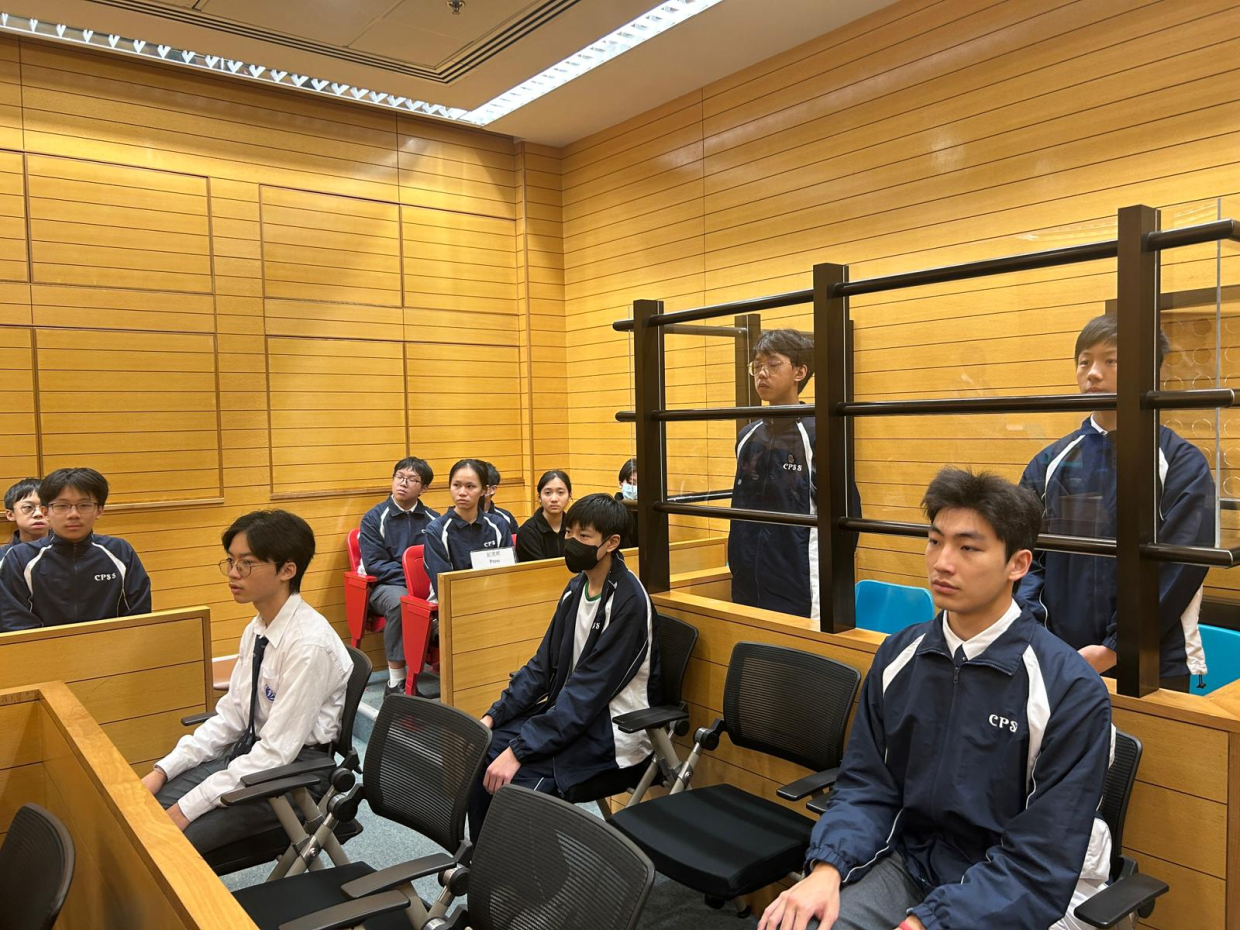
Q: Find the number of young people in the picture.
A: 12